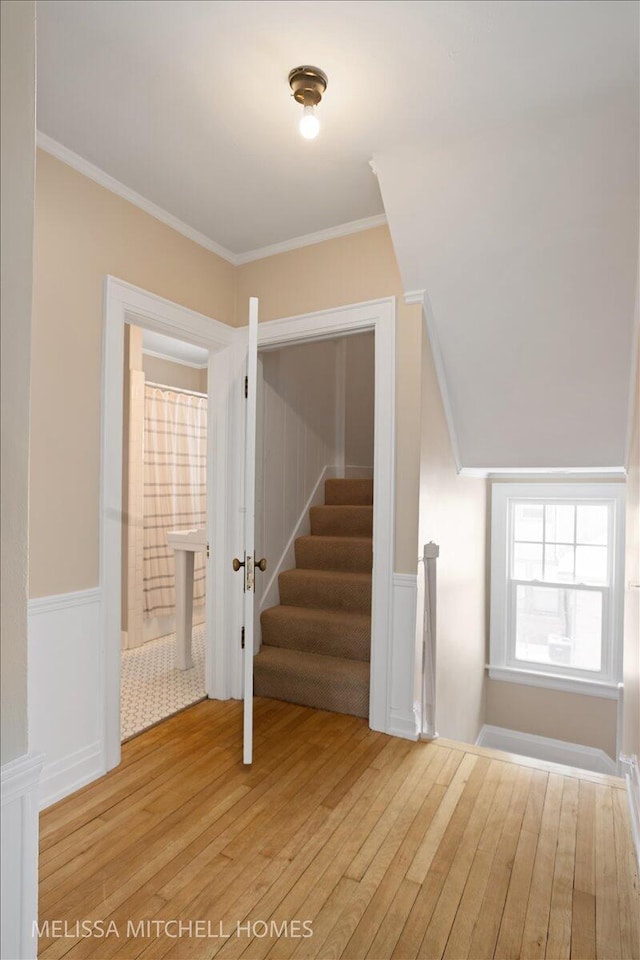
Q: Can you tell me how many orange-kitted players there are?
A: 0